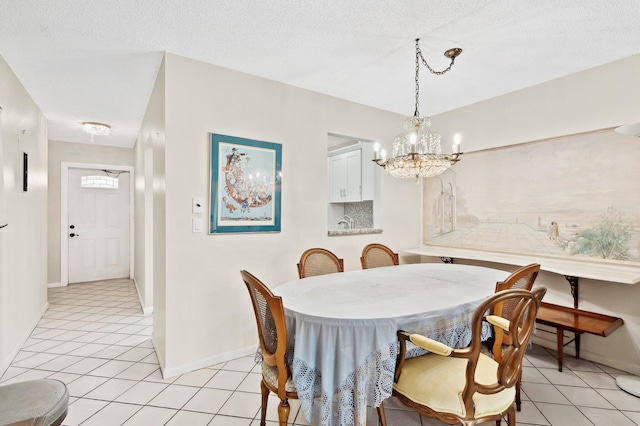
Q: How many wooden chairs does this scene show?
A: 5